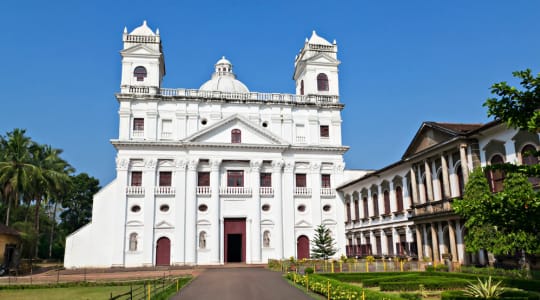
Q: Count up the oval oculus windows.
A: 6